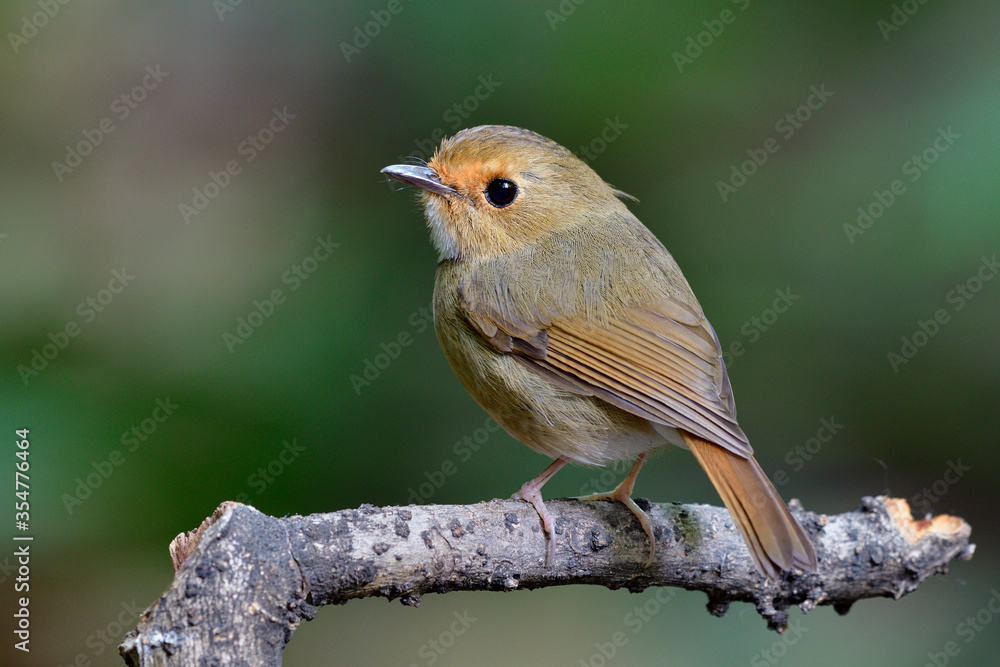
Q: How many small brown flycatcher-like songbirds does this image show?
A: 1